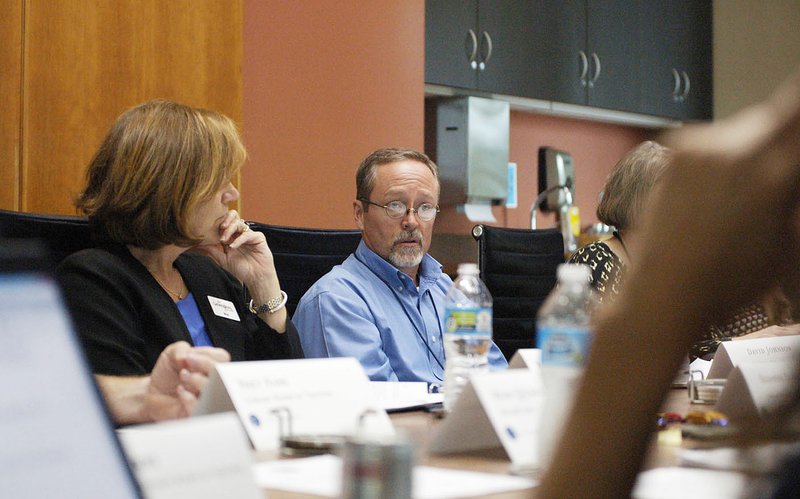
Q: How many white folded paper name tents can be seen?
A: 6